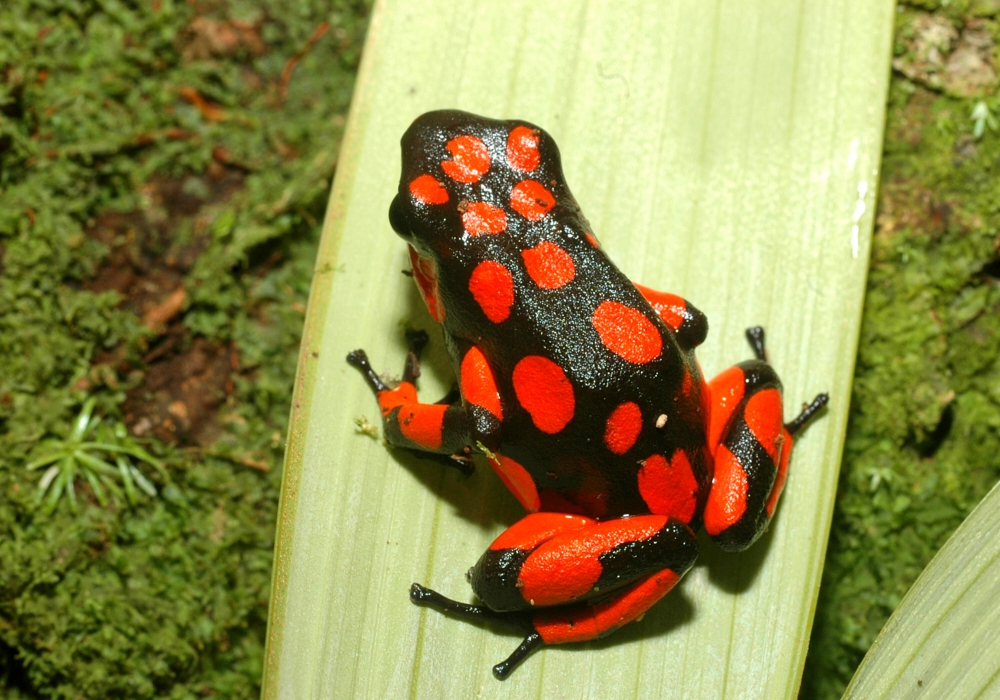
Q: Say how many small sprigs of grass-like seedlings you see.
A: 1